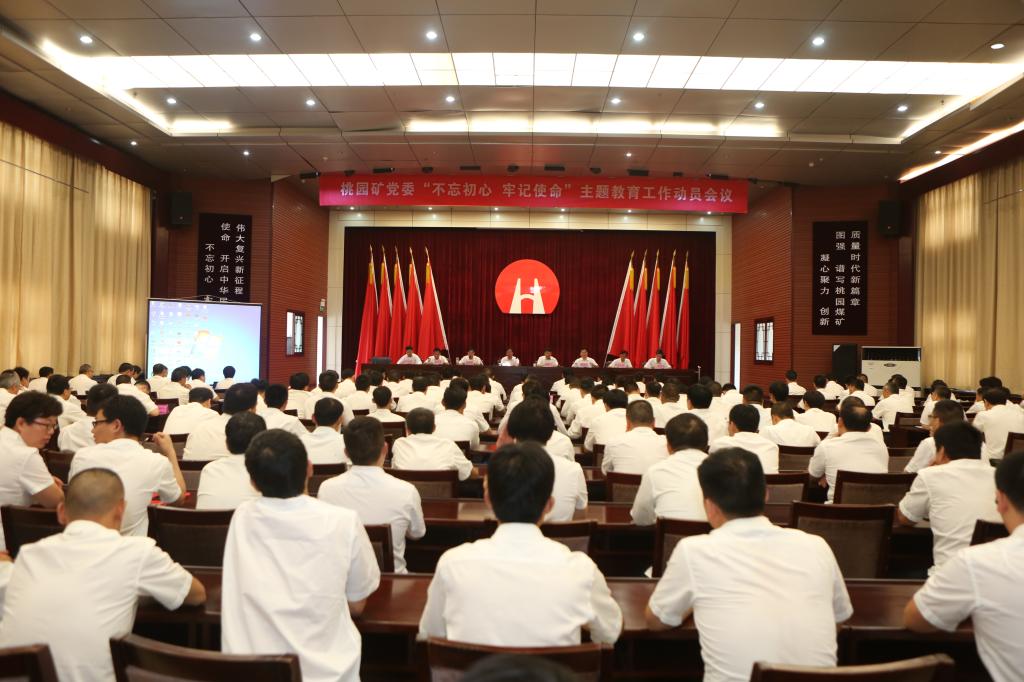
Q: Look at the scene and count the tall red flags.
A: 10